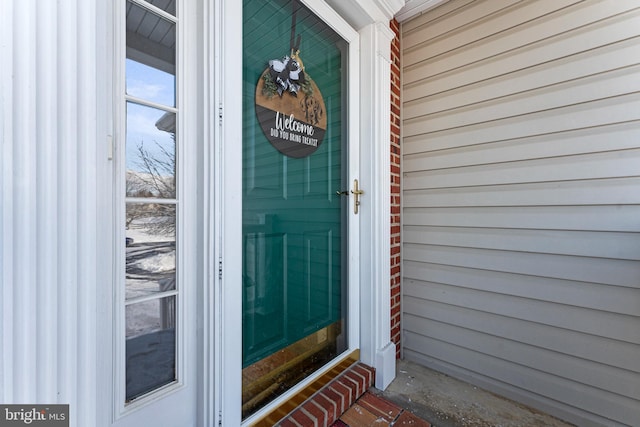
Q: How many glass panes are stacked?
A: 5